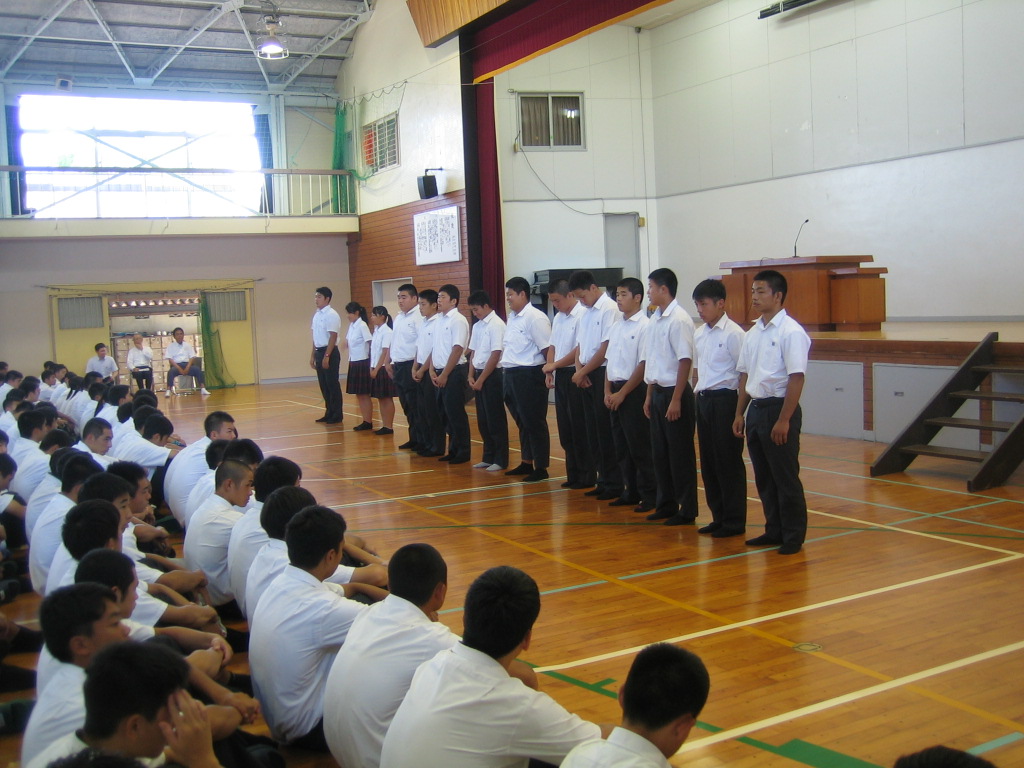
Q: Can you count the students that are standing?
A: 14